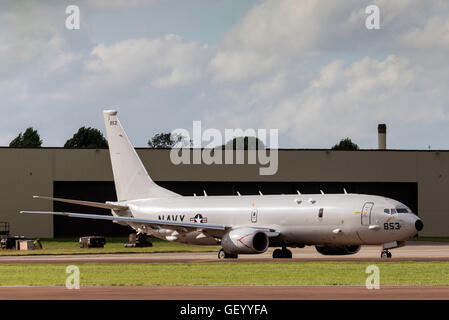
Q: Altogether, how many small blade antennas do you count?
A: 7